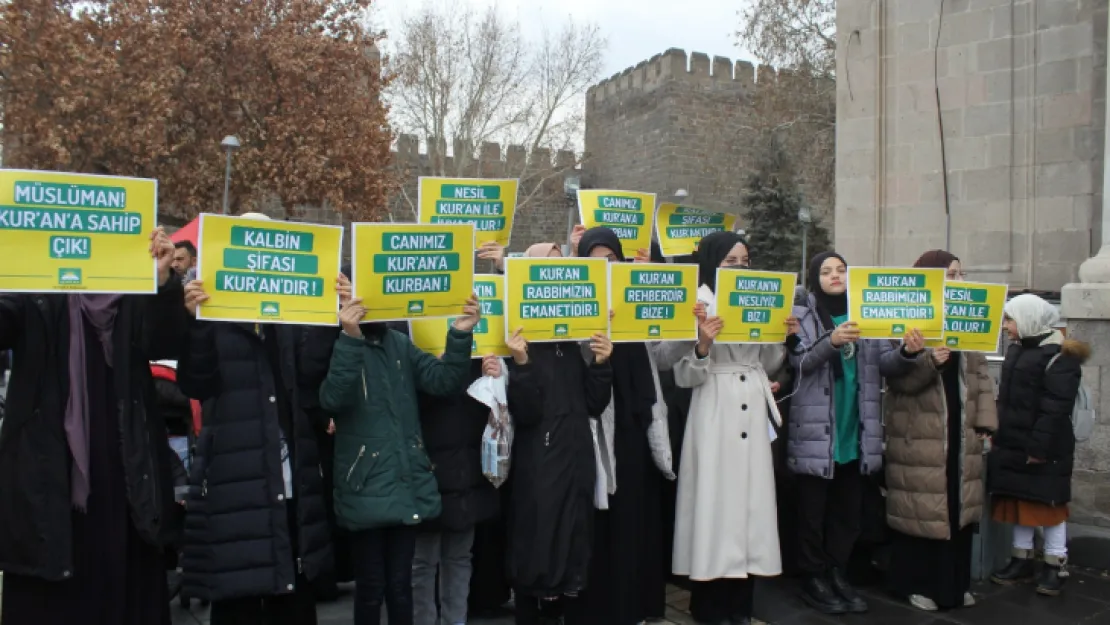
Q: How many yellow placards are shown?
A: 12